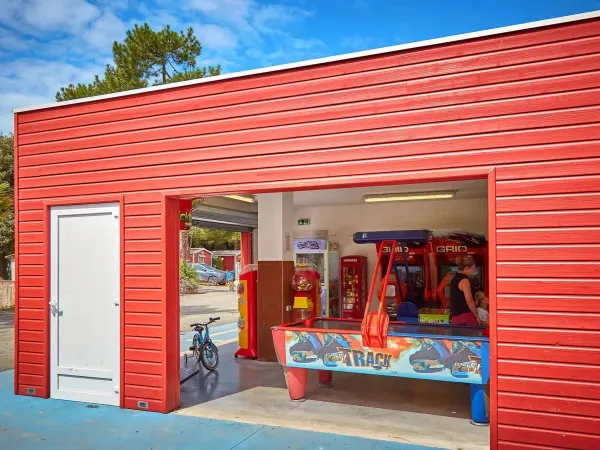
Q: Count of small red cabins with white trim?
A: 2